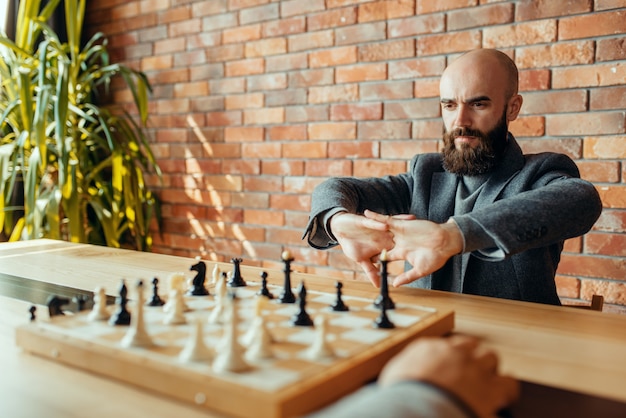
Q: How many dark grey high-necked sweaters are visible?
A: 1